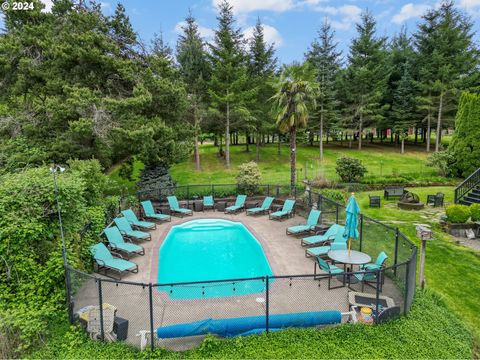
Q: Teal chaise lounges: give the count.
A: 12